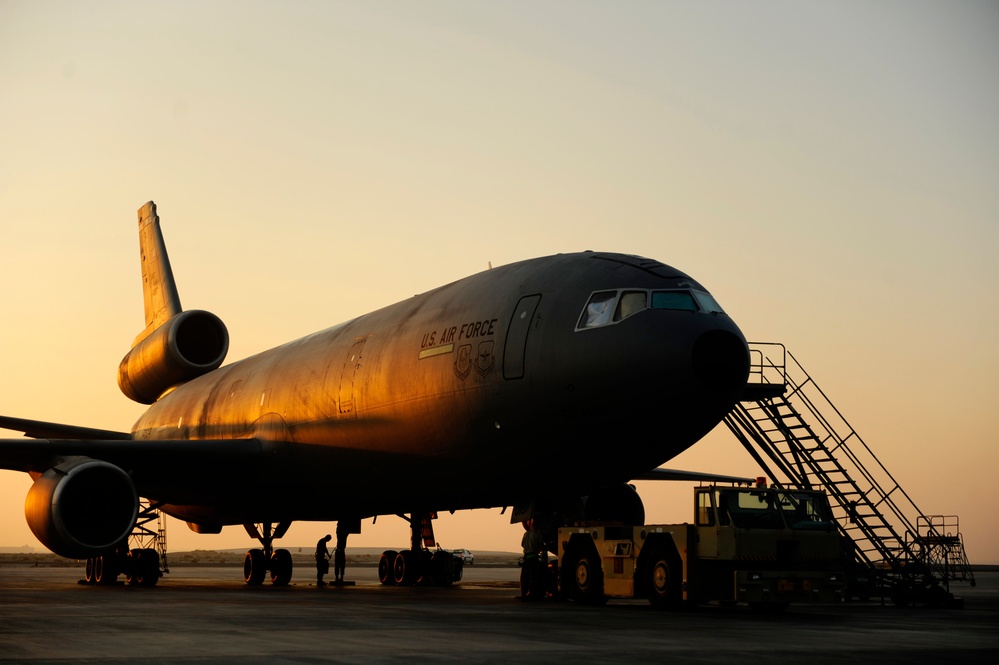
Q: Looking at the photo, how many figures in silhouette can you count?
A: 2